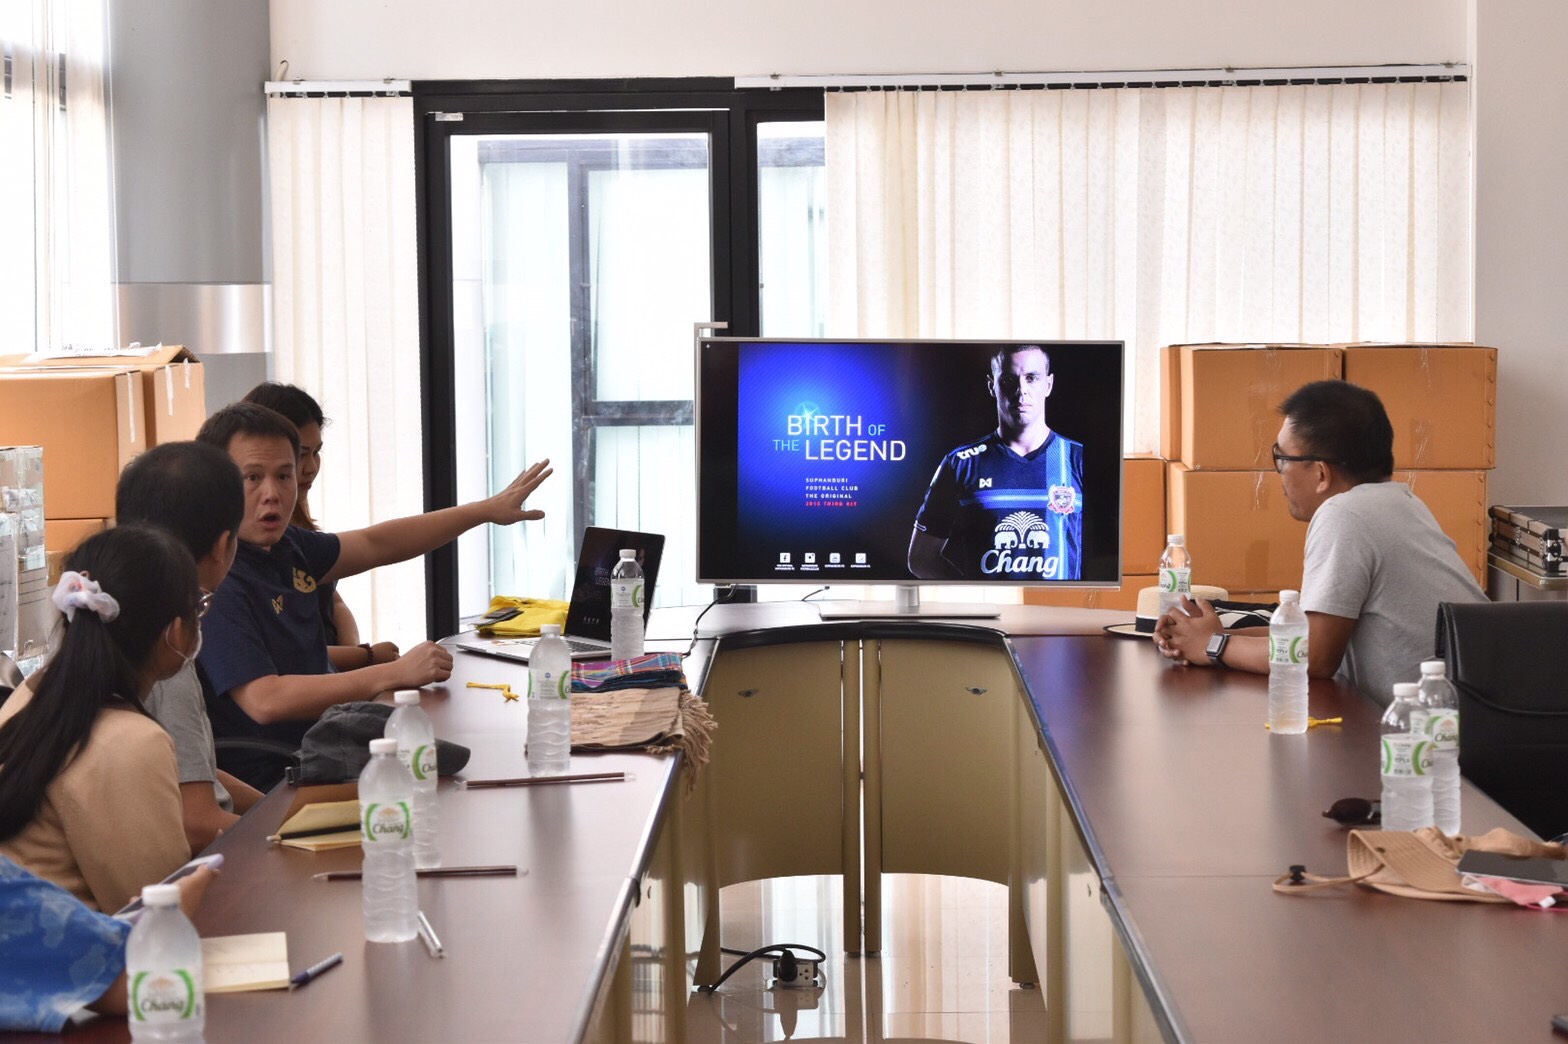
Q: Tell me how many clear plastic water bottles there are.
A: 9